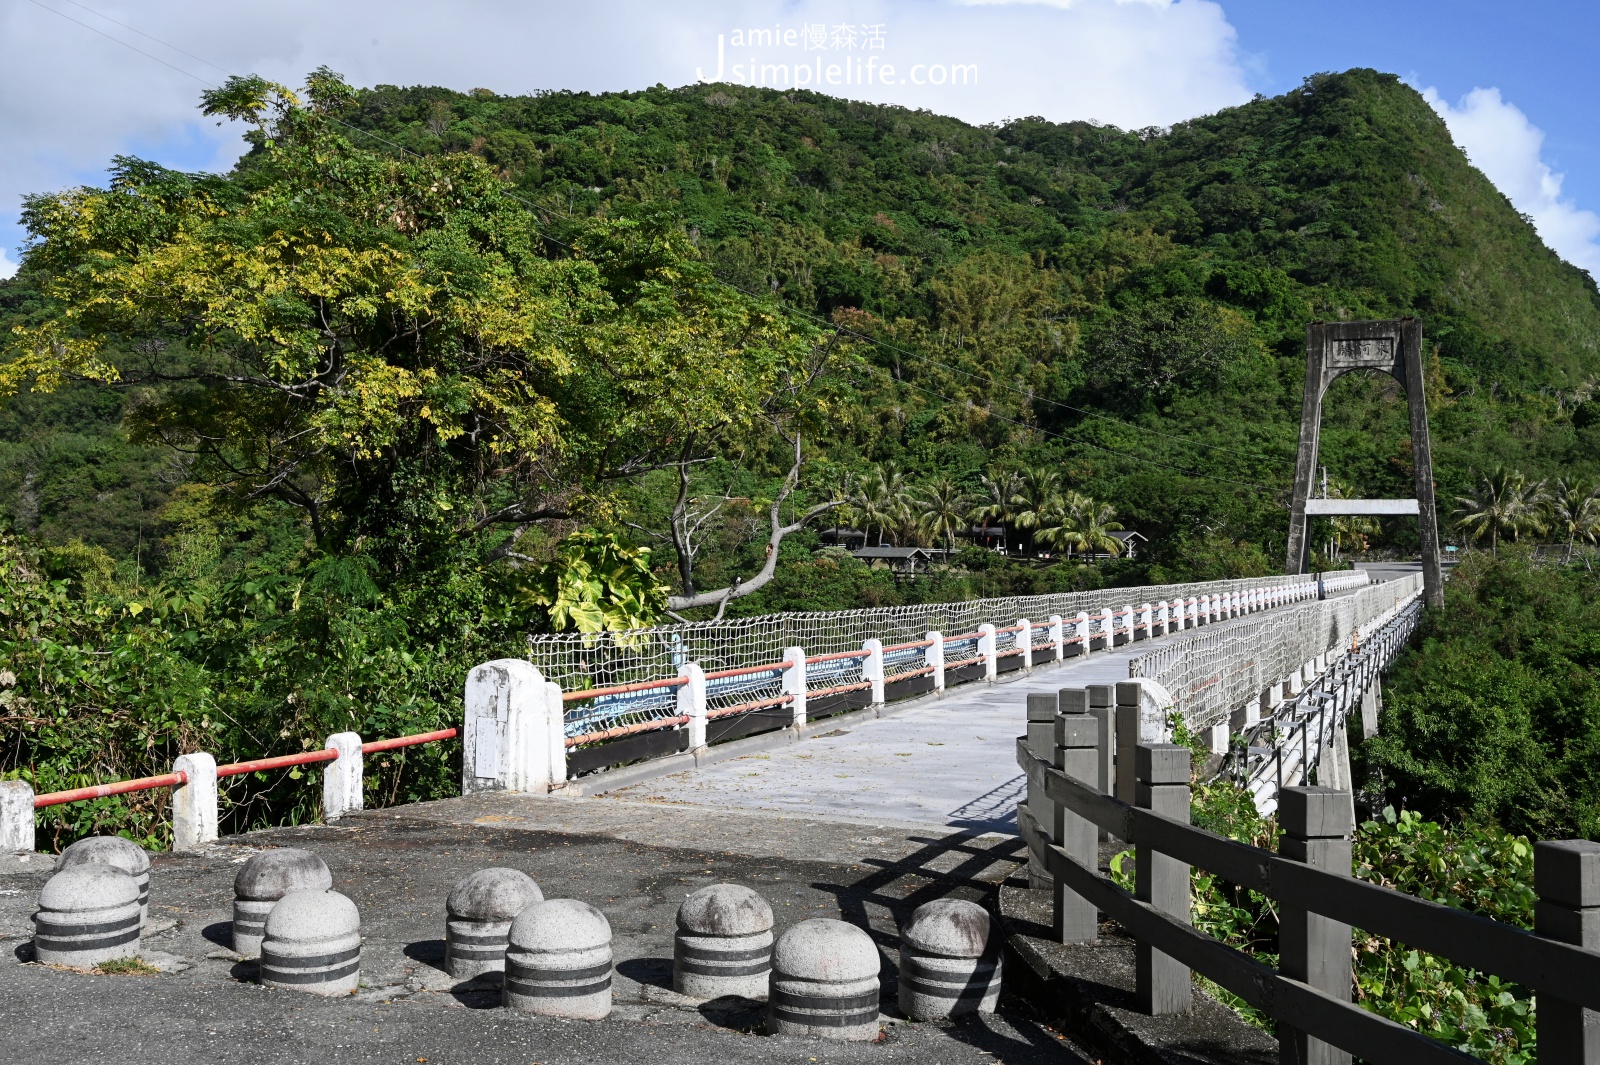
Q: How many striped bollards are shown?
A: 9